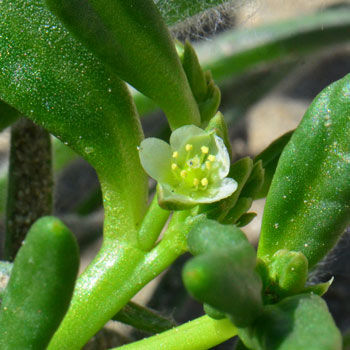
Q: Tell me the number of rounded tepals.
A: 5